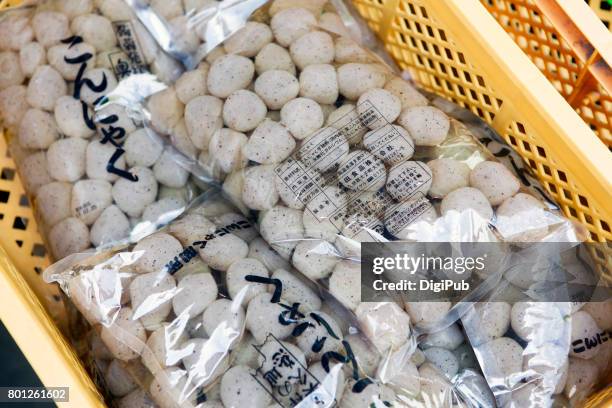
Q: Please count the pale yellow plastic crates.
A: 2